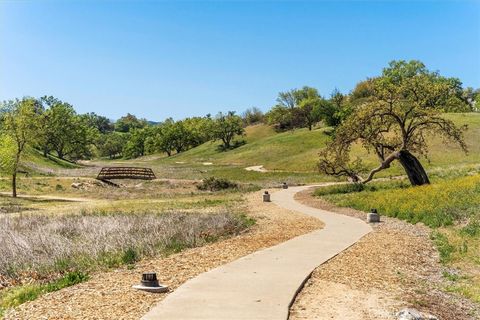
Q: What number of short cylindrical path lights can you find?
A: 4